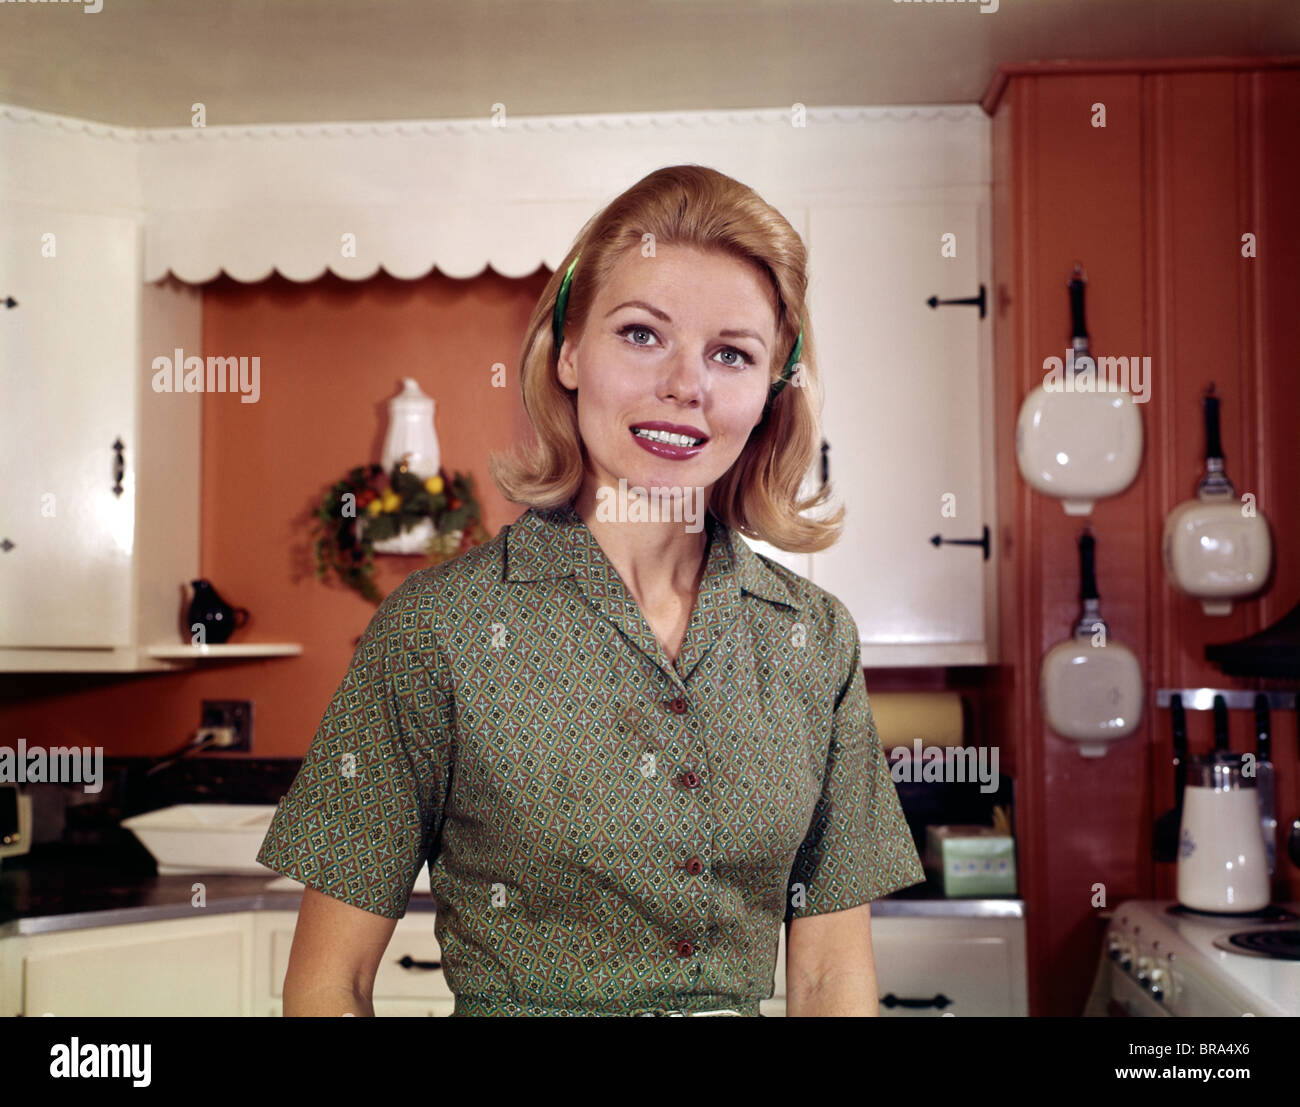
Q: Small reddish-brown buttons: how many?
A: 4